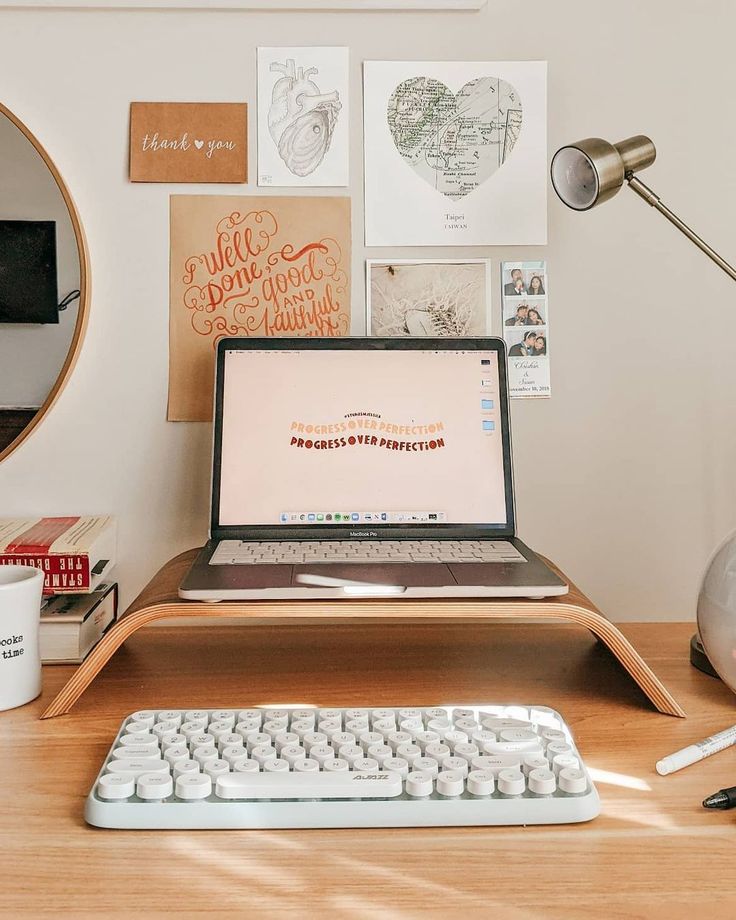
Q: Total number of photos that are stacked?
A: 3